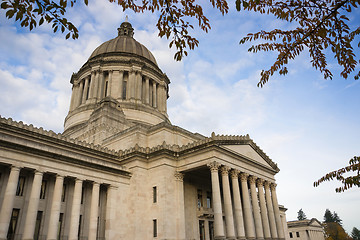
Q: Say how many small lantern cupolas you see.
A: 1